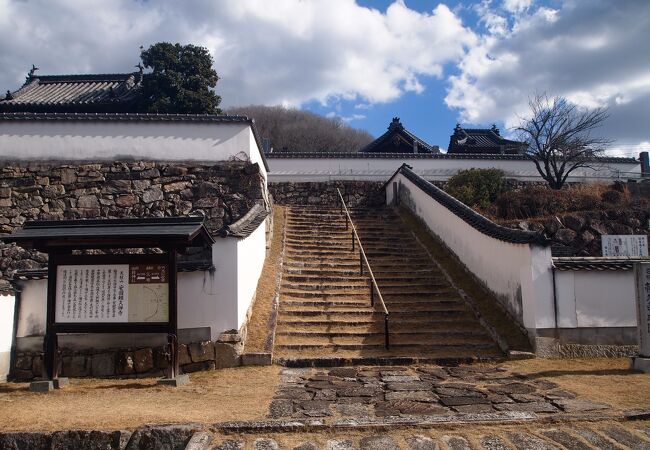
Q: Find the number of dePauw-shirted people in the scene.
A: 0